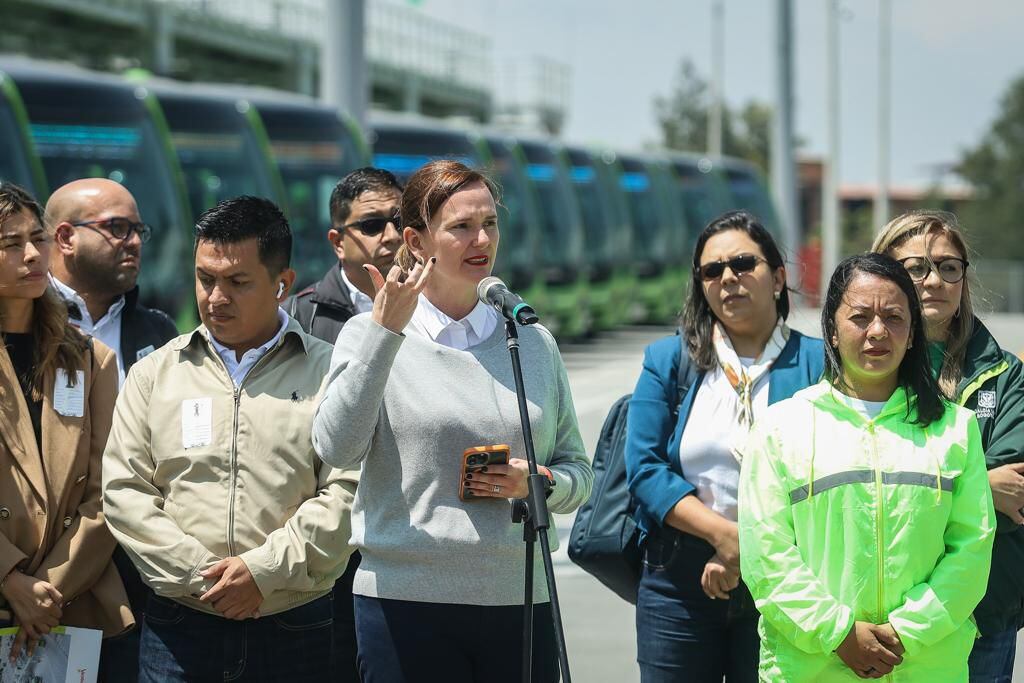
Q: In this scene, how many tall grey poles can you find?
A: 5